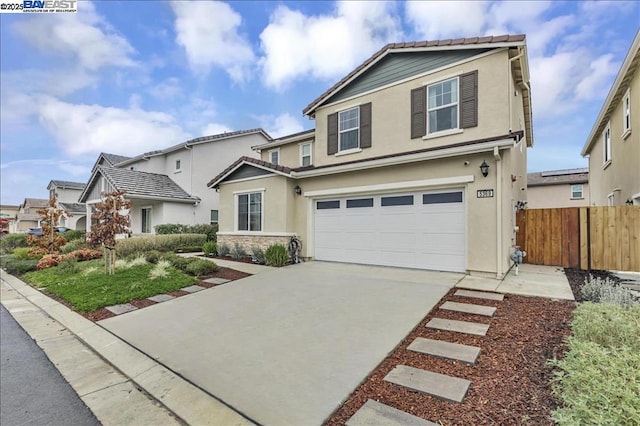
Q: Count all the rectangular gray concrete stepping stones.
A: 10